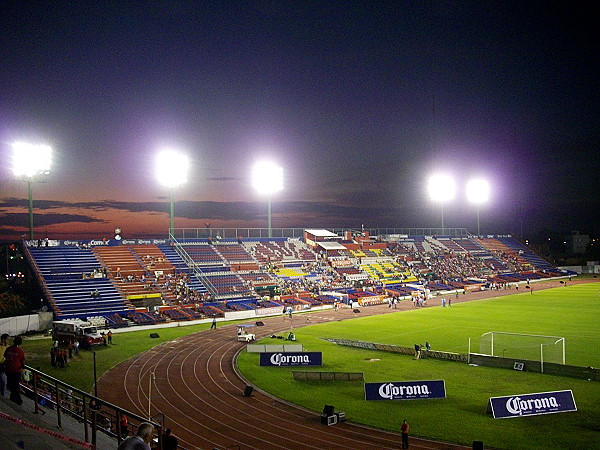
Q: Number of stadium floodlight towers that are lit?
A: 5